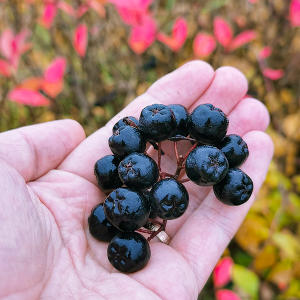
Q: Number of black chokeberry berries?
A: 14